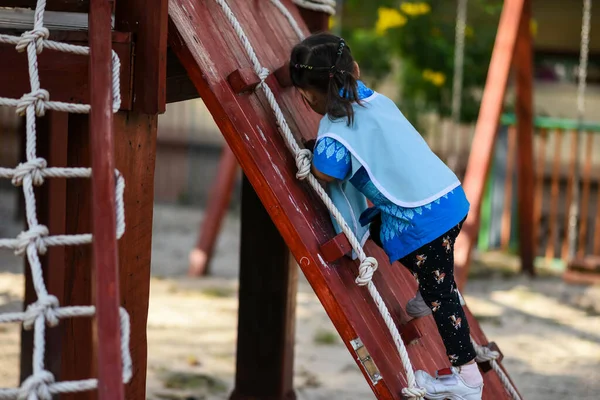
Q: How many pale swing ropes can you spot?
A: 2